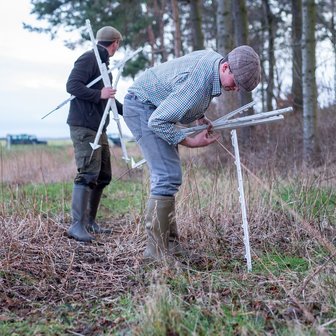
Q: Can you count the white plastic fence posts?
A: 8